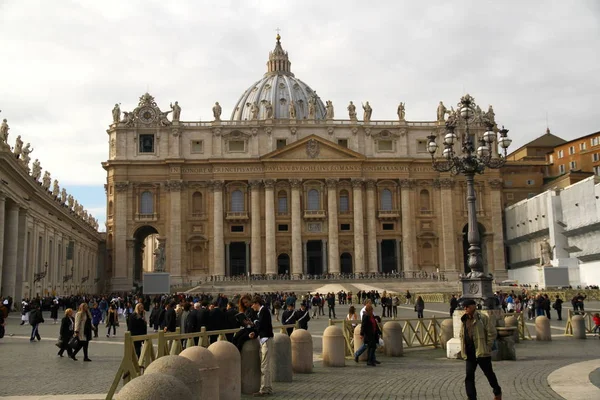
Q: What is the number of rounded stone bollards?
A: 14